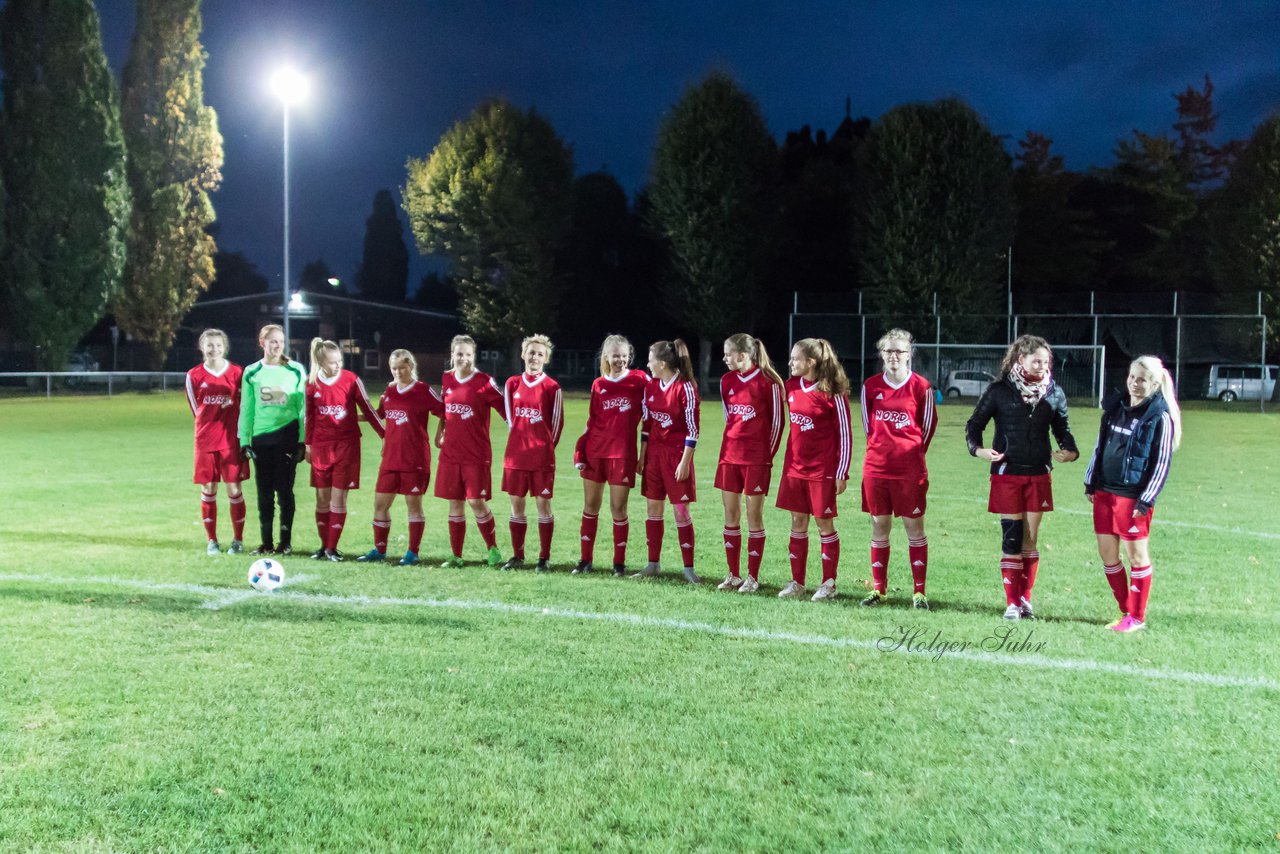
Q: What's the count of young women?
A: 13